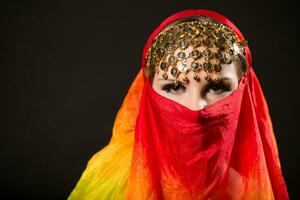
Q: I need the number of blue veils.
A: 0